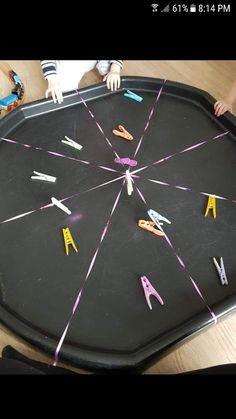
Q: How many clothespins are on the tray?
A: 13